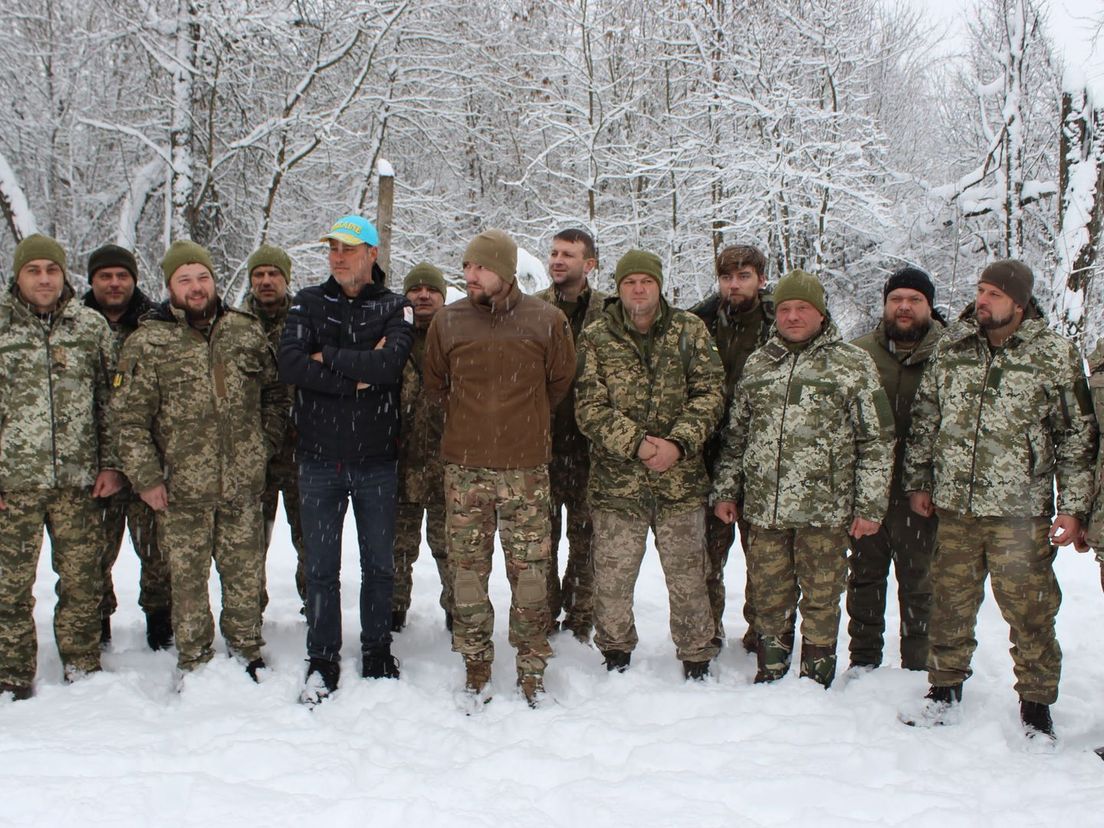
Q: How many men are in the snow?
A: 13